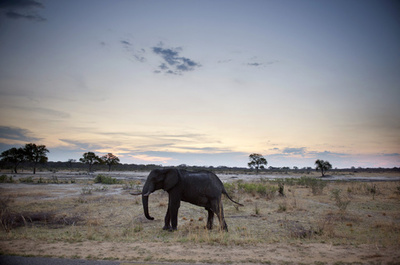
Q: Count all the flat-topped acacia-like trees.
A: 6